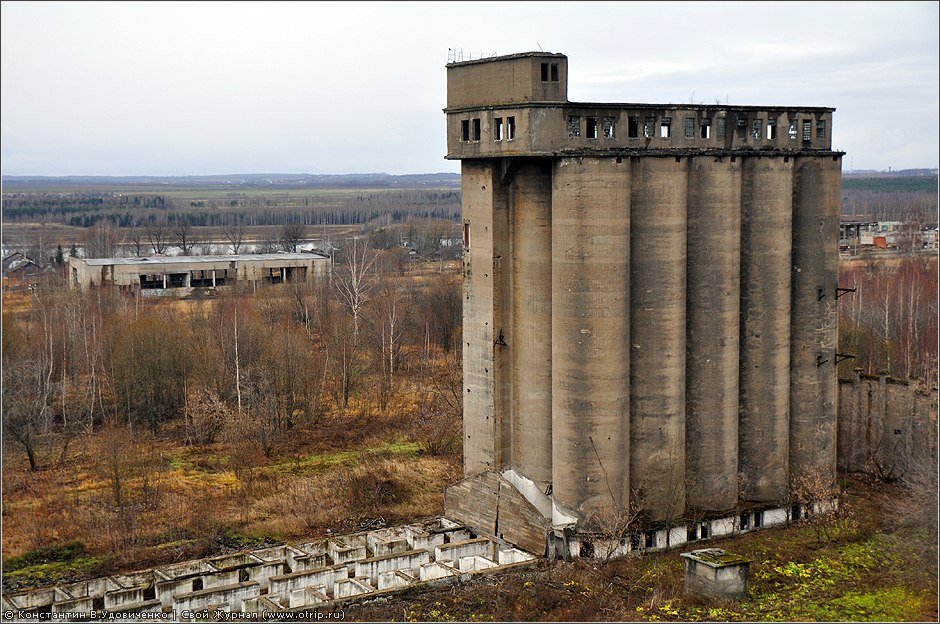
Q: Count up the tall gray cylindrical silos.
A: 6